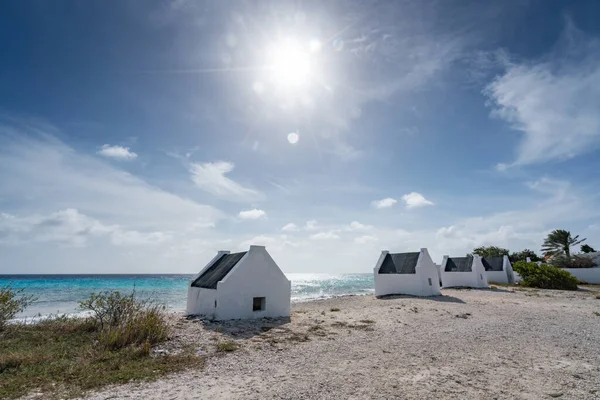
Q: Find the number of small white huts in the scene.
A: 4